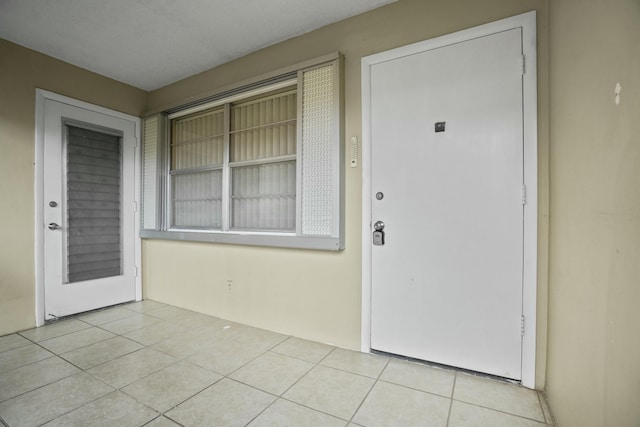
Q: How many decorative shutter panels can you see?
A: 2